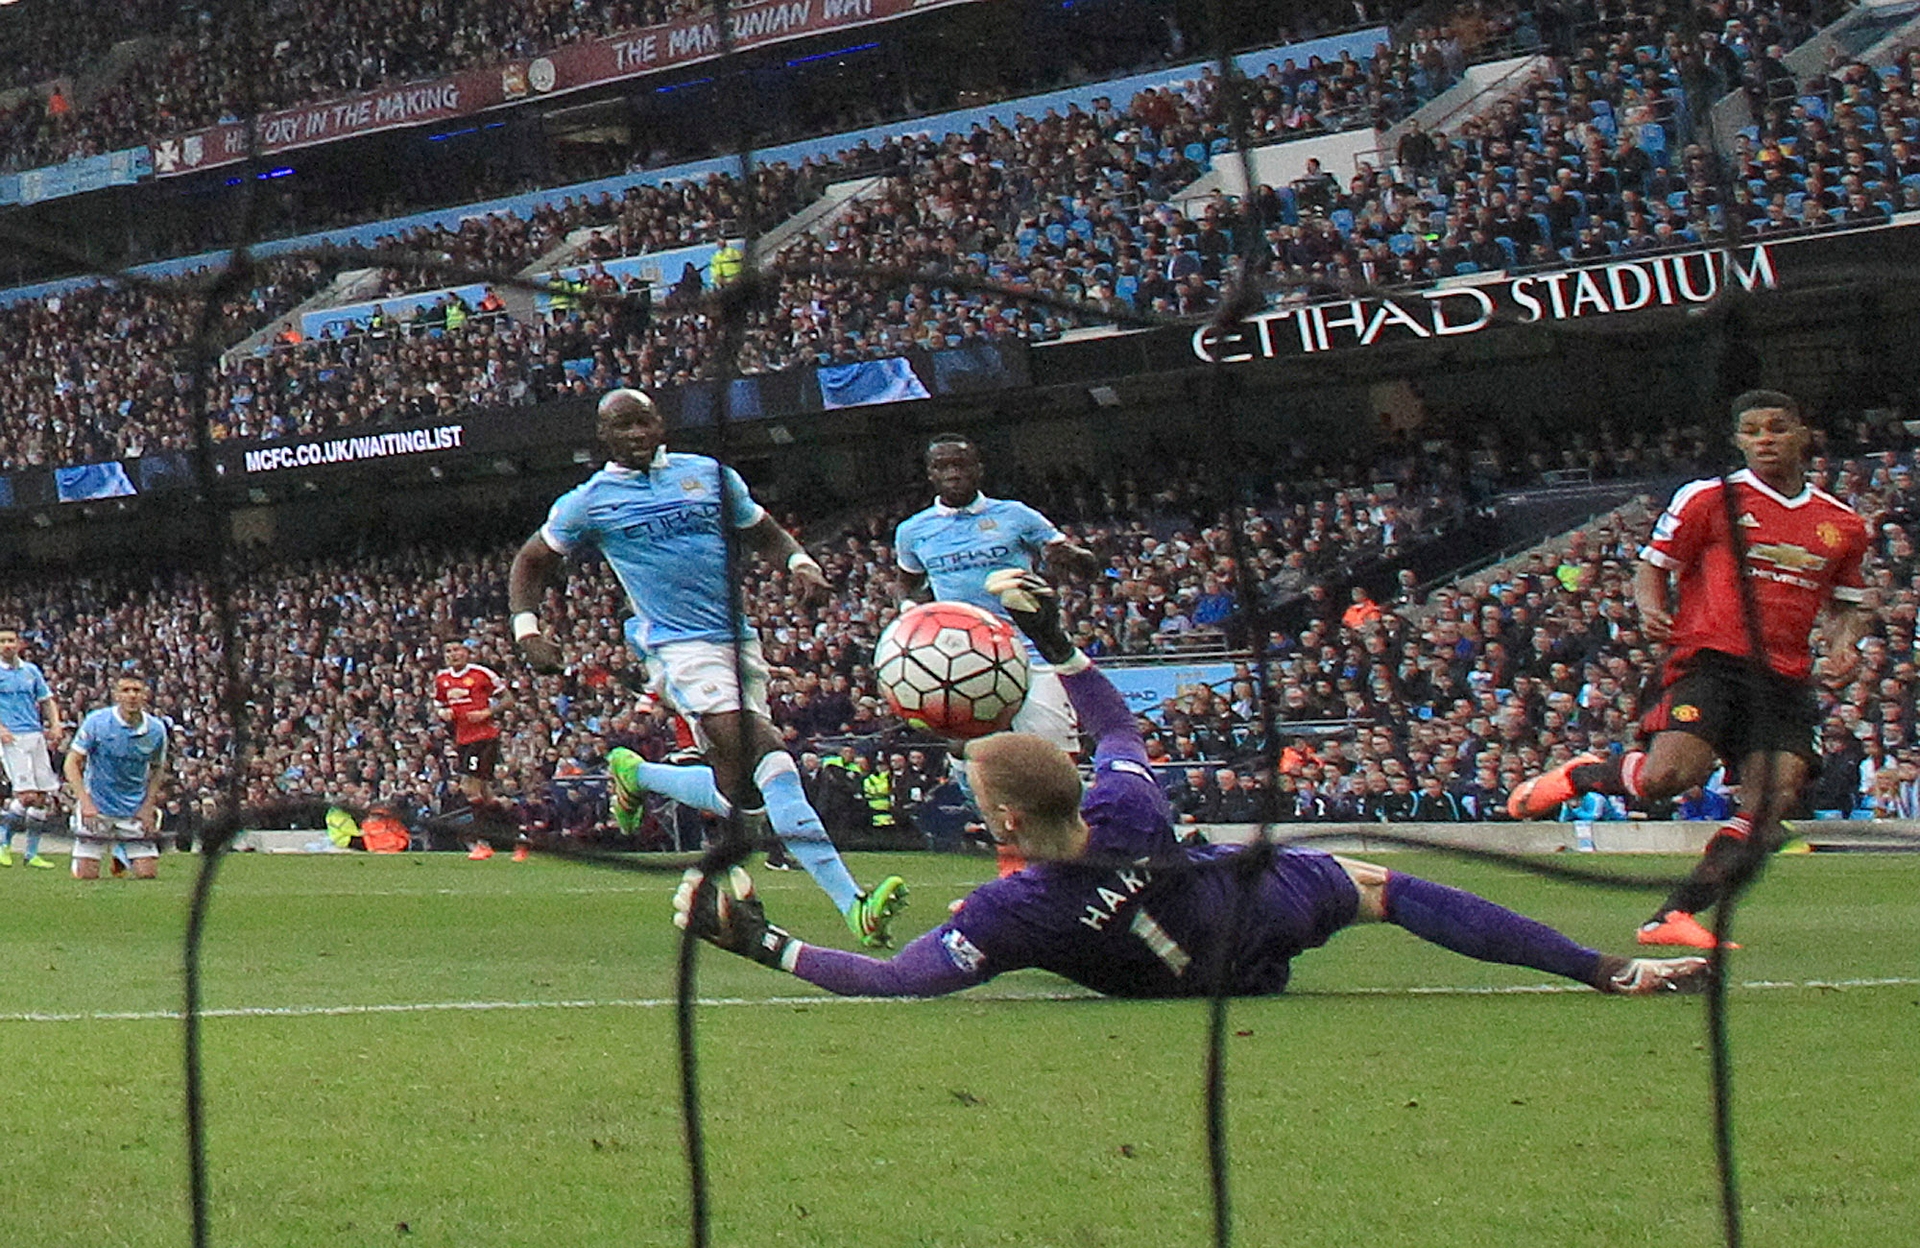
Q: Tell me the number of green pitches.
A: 1